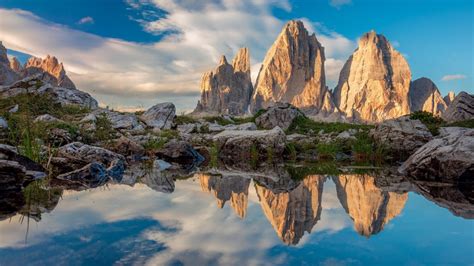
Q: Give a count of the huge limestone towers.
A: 3